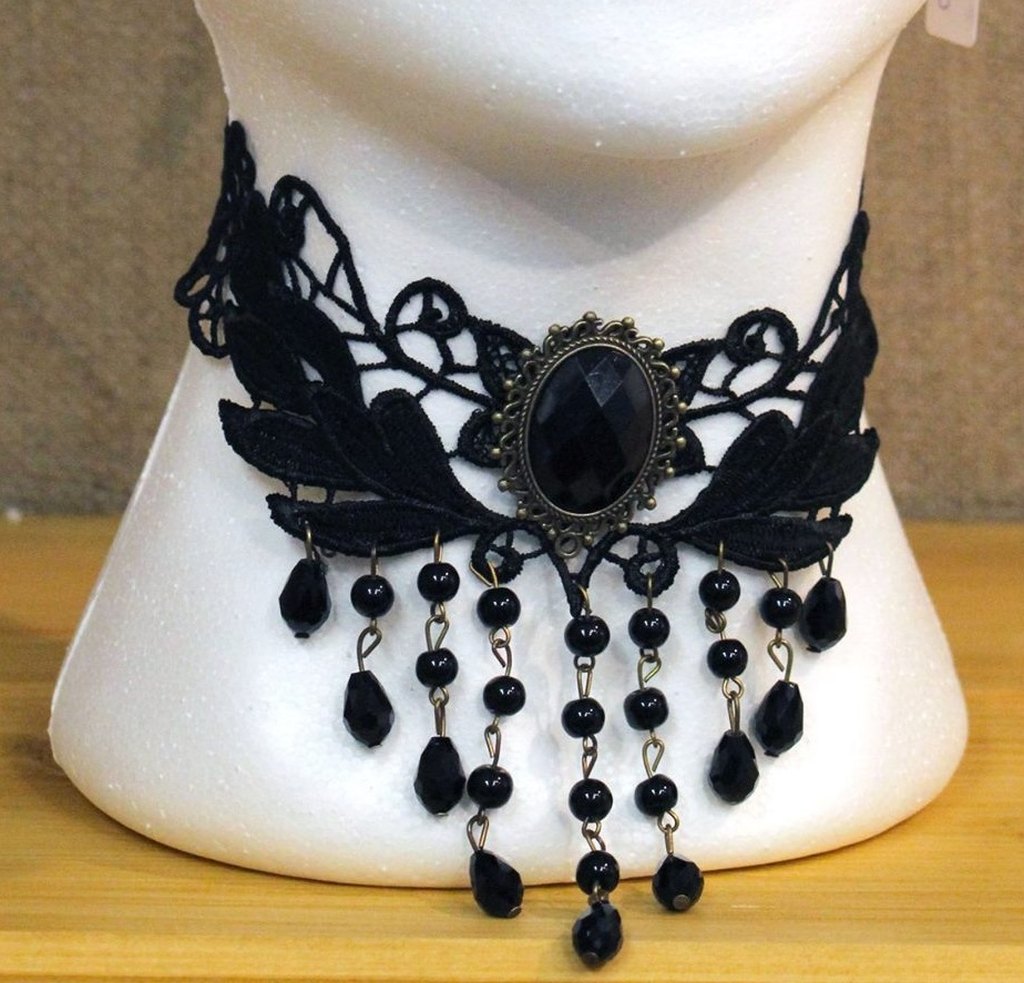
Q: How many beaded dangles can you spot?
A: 9